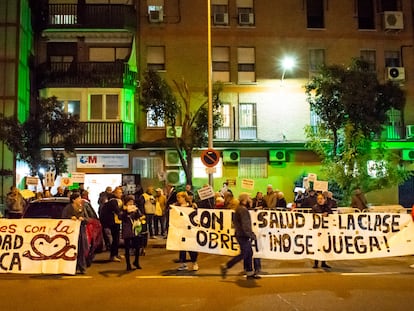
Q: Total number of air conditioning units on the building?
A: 12